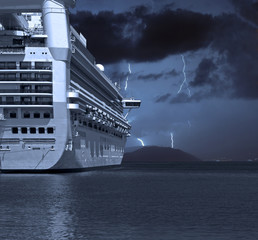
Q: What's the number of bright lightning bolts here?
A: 4